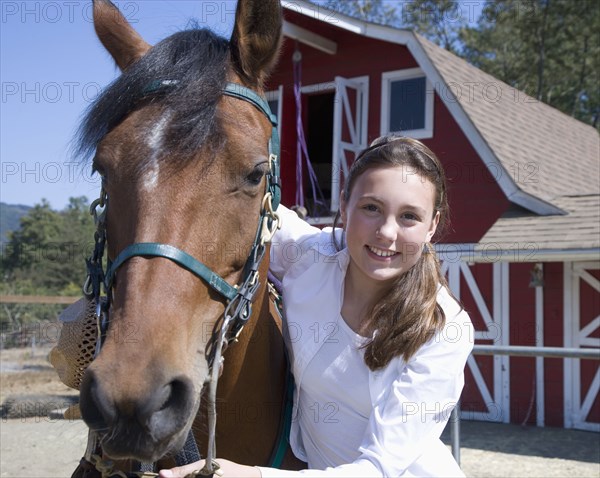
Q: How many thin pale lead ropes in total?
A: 1